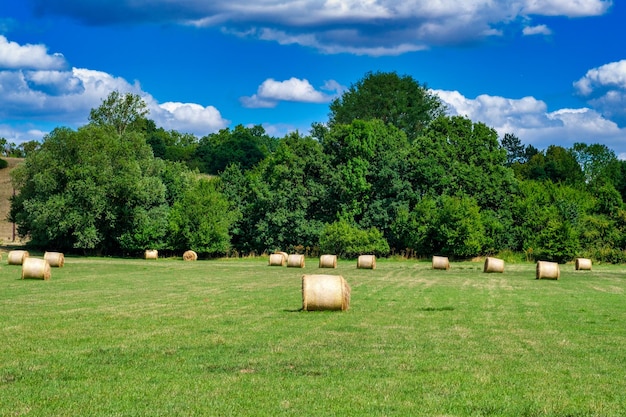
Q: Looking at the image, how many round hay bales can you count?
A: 15